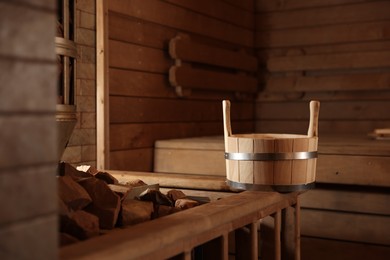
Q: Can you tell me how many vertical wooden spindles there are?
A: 5